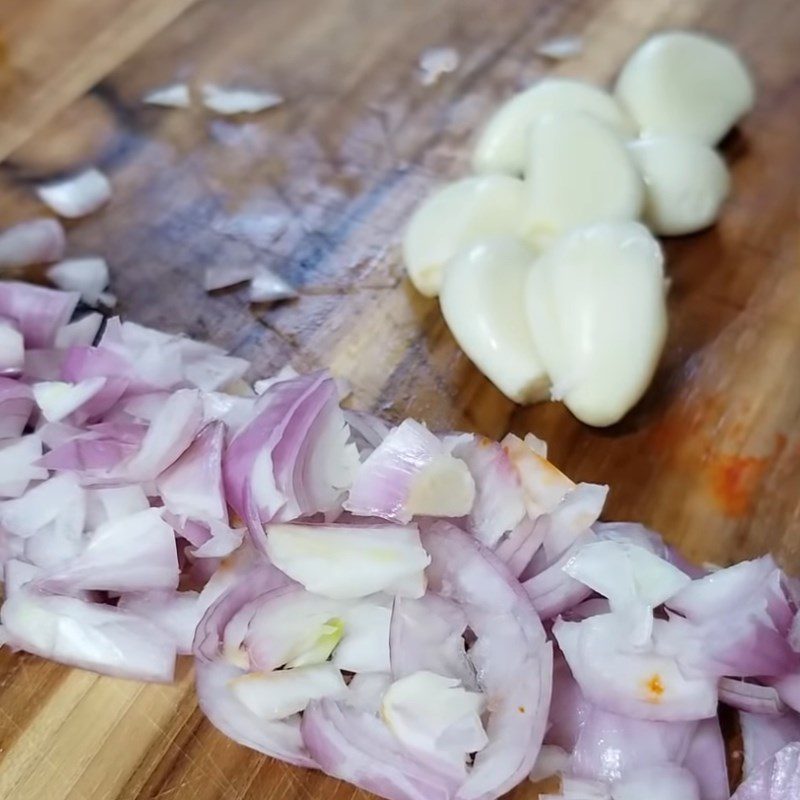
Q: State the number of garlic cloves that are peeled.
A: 7